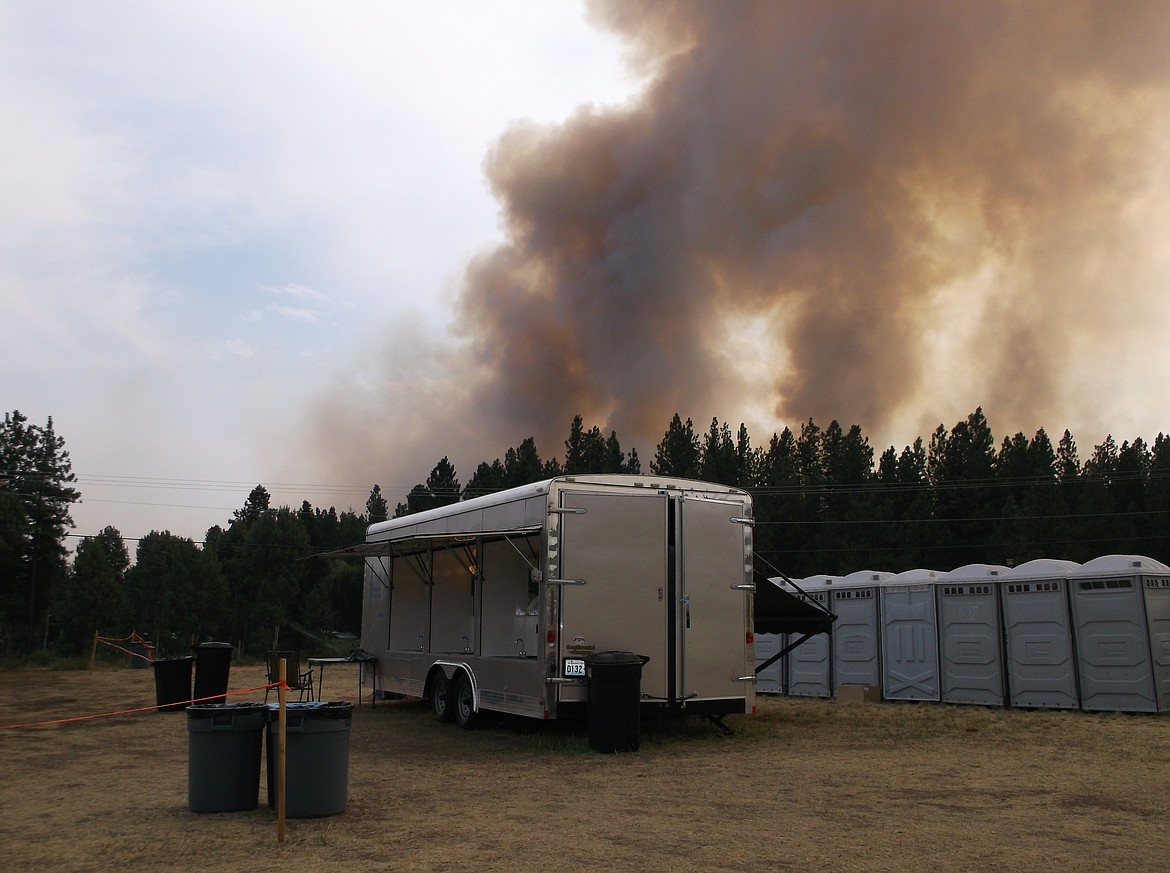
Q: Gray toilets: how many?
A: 7